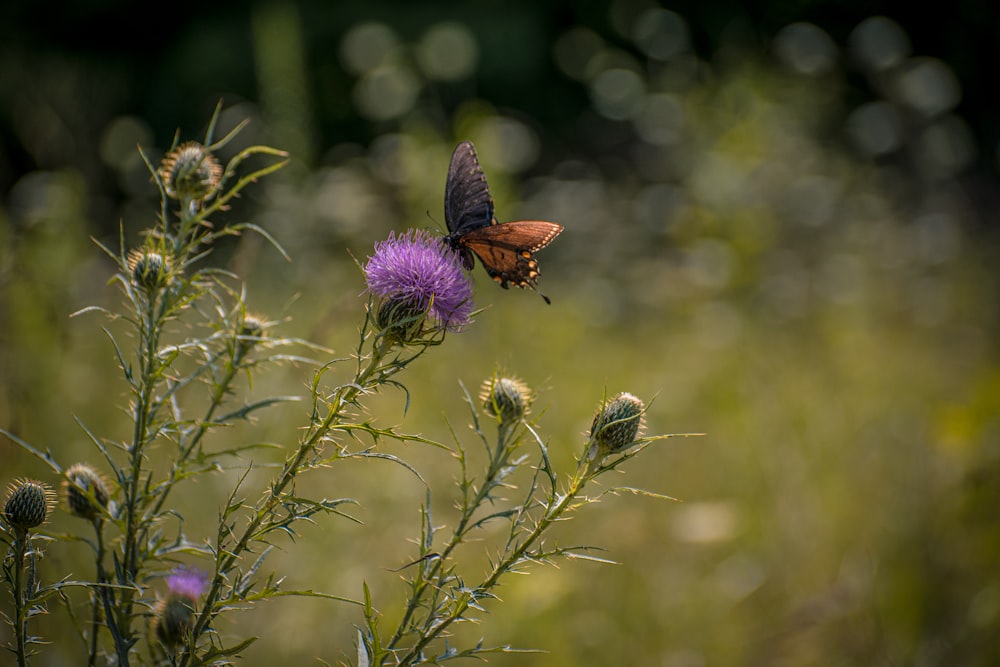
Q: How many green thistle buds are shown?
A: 7